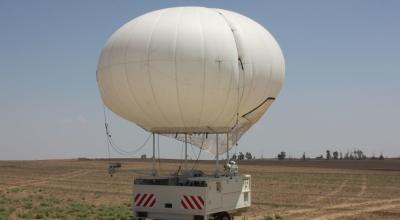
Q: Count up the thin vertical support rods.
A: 4